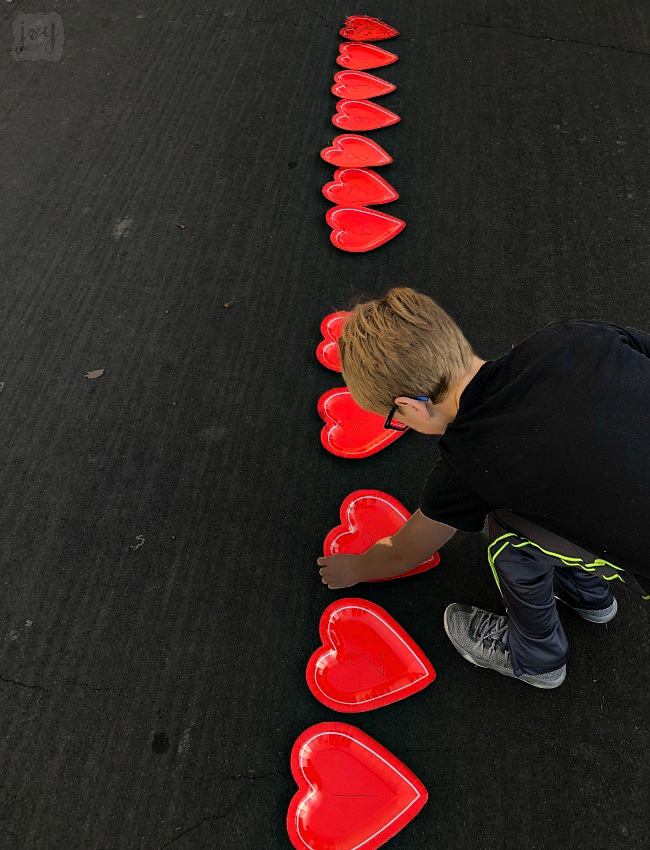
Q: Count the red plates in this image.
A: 12